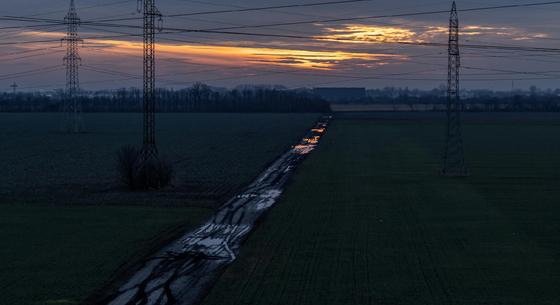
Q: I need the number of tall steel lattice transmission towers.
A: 3